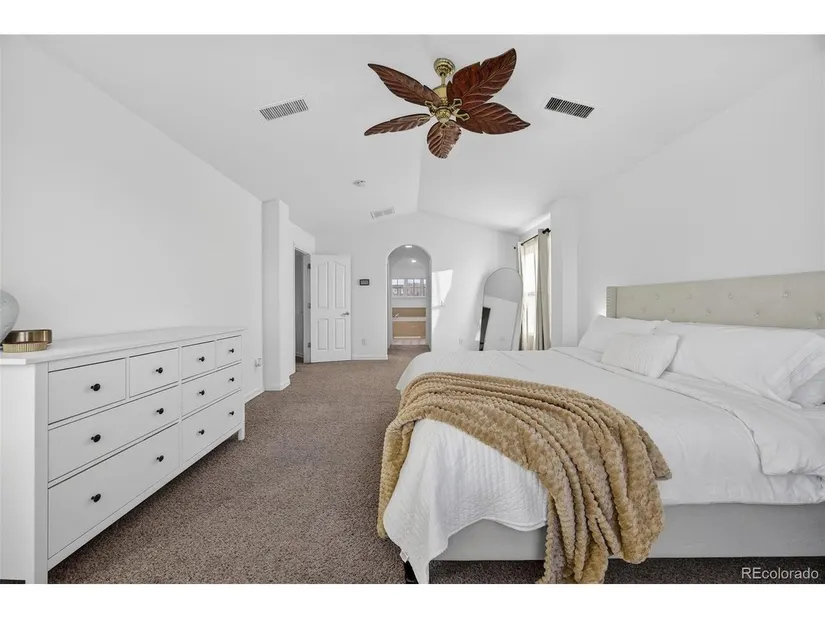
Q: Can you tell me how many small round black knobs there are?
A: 12